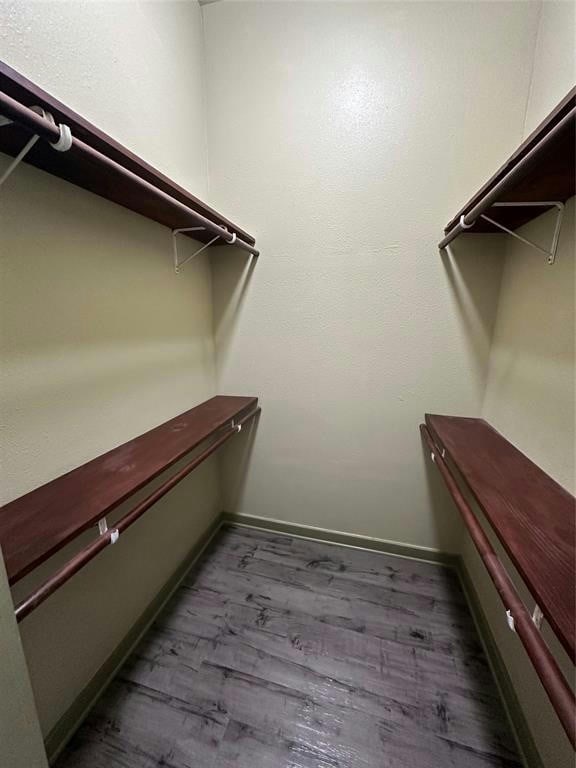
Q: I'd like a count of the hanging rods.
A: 4